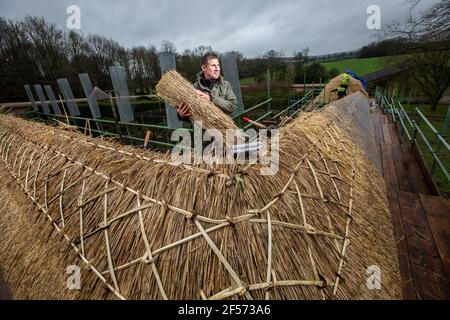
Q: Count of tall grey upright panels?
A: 8